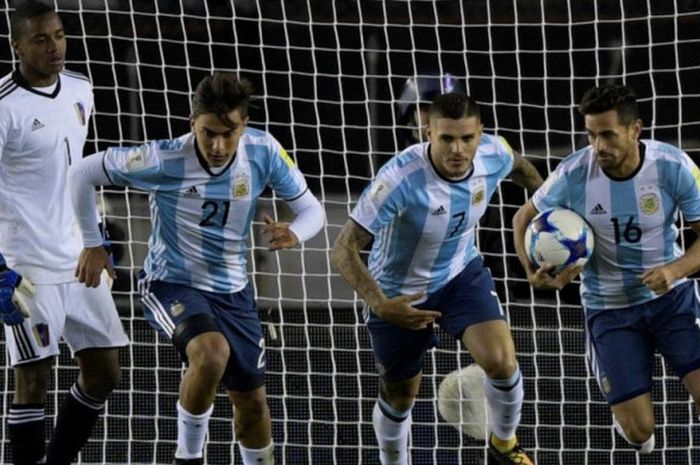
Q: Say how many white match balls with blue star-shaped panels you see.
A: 1